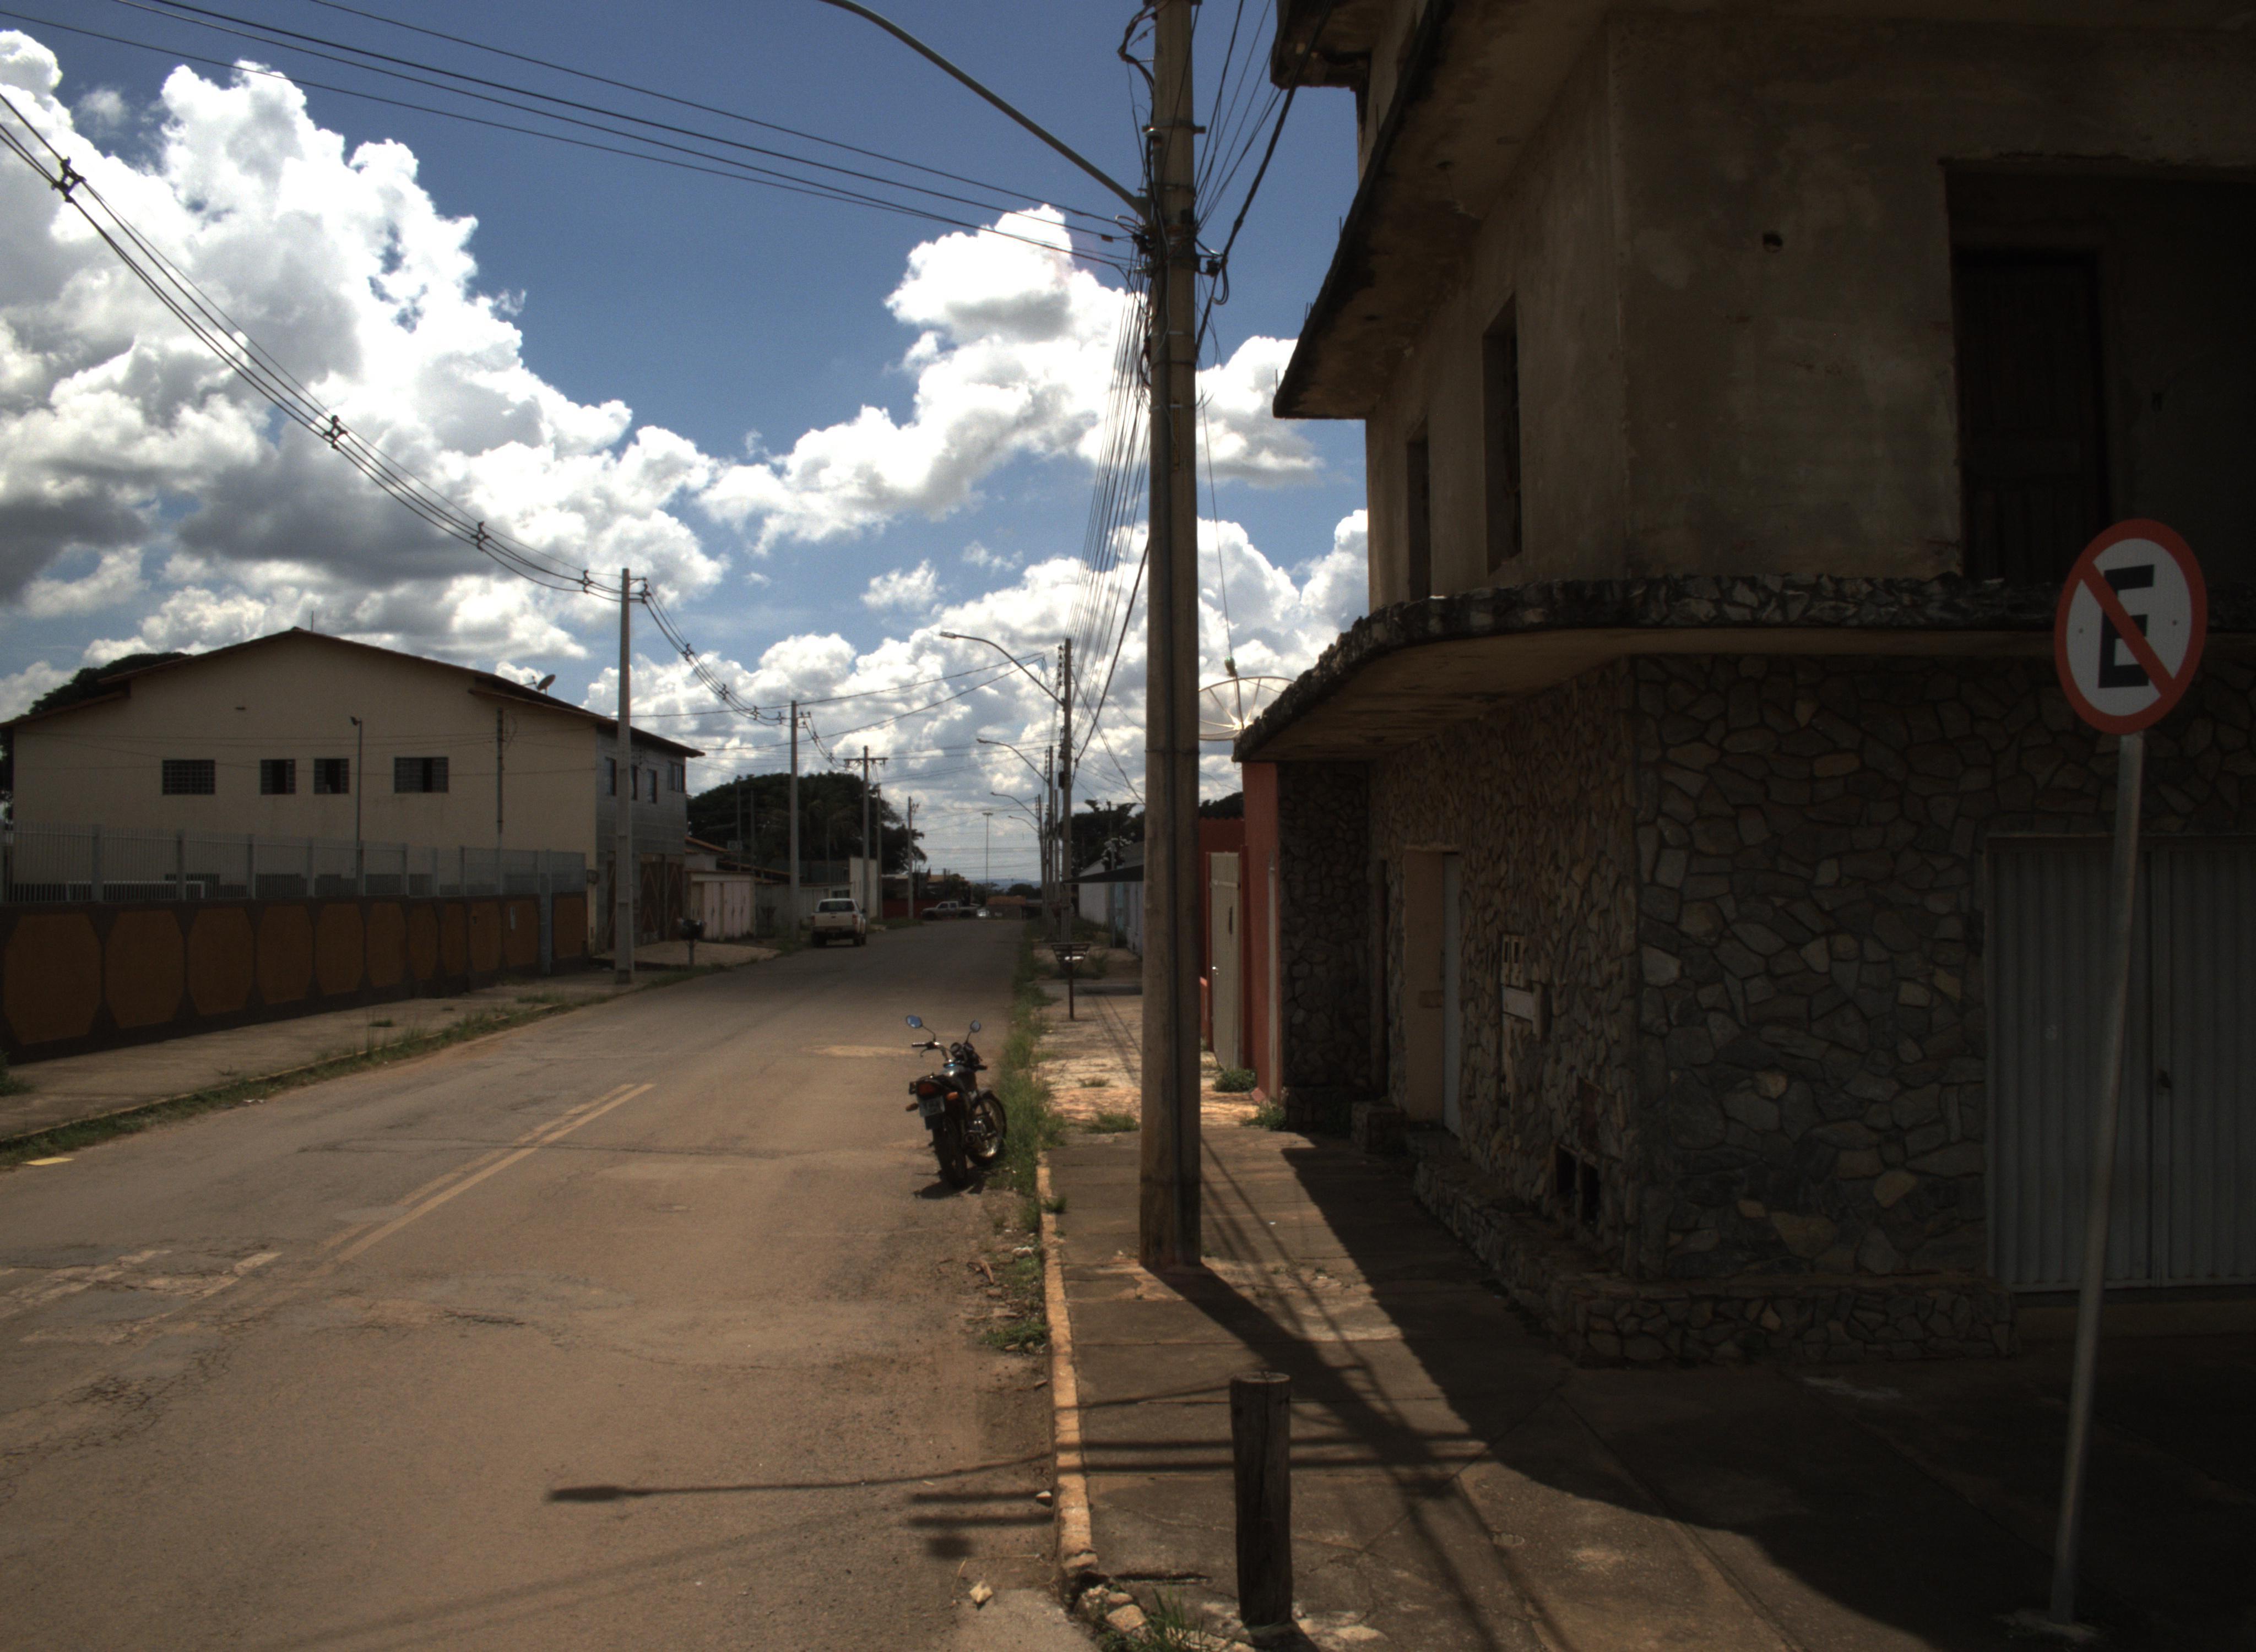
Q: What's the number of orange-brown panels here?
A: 11